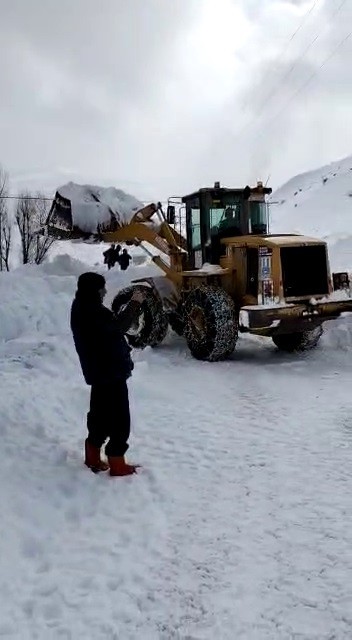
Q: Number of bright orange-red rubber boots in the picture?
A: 2